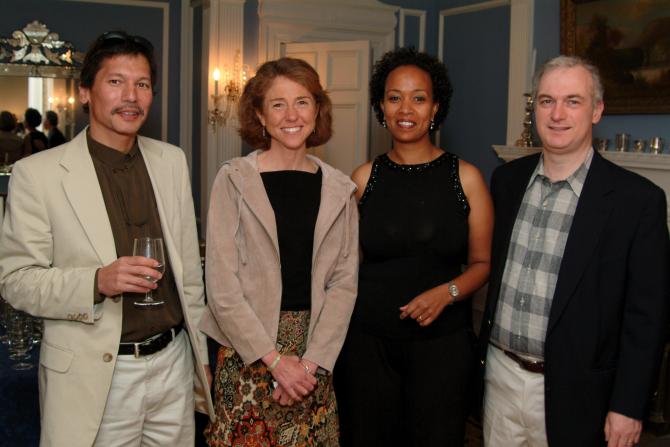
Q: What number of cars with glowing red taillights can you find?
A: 0